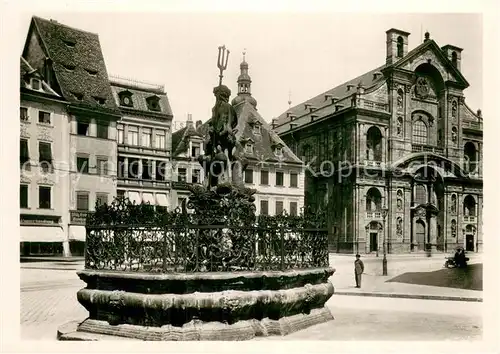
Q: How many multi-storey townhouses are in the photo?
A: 5